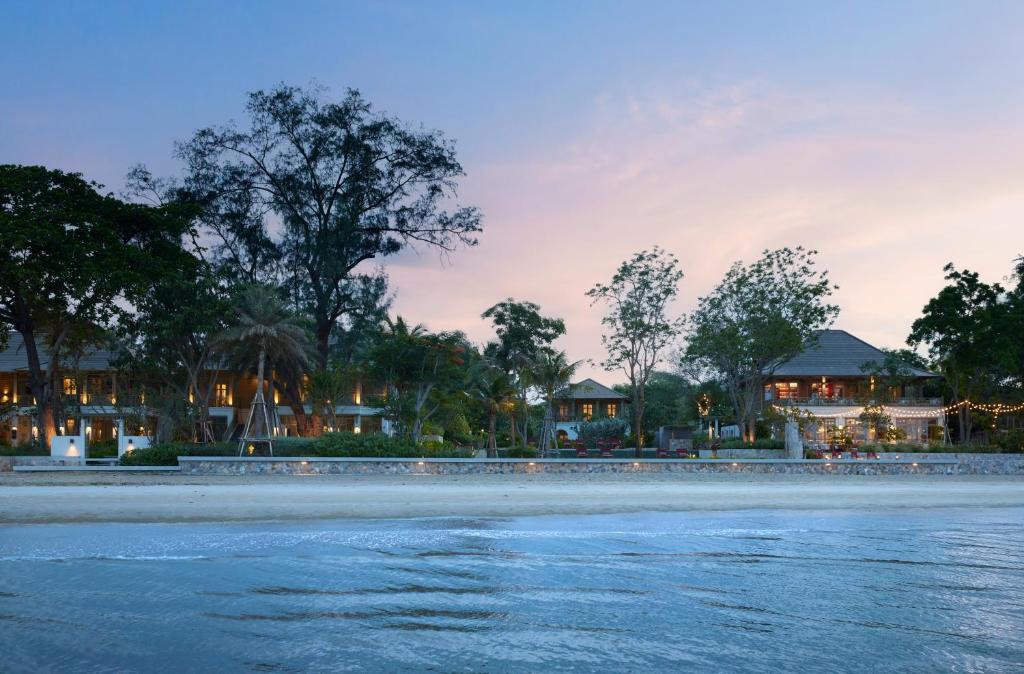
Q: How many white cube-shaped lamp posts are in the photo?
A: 2